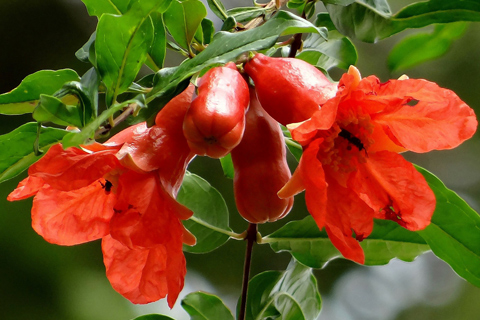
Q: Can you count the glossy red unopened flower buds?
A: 3